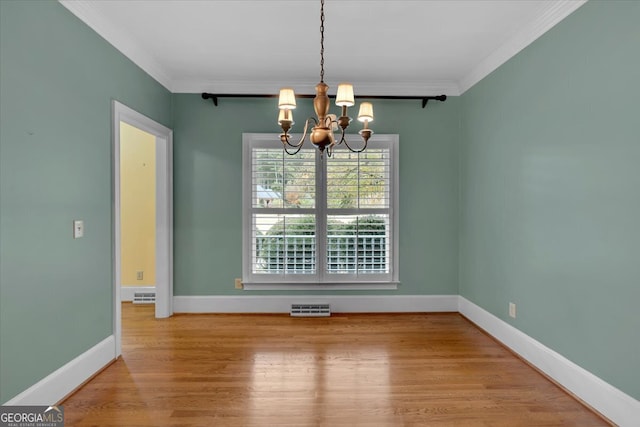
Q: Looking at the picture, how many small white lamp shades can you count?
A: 5